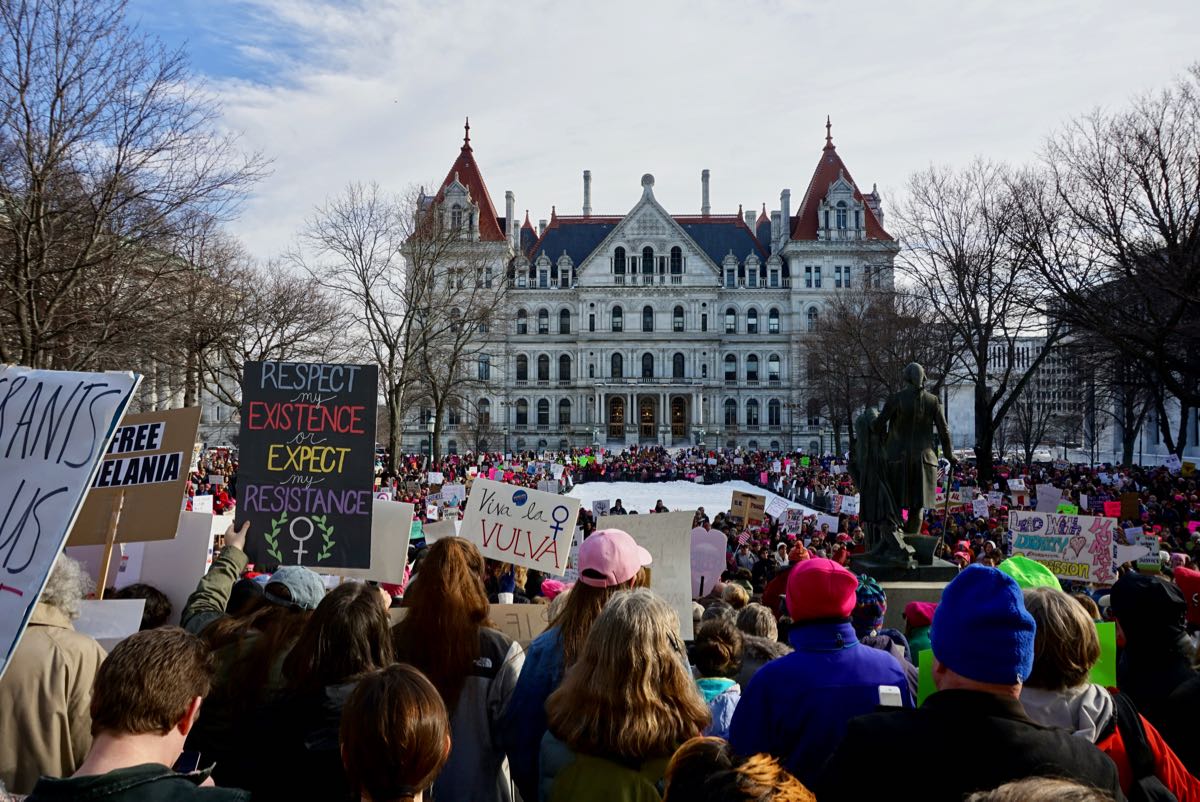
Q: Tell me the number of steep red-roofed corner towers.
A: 2